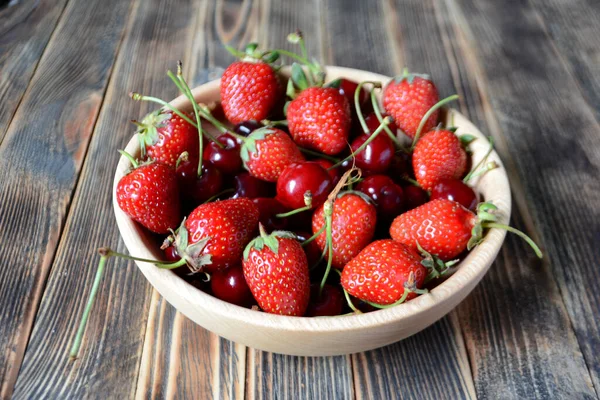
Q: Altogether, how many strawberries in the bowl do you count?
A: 12